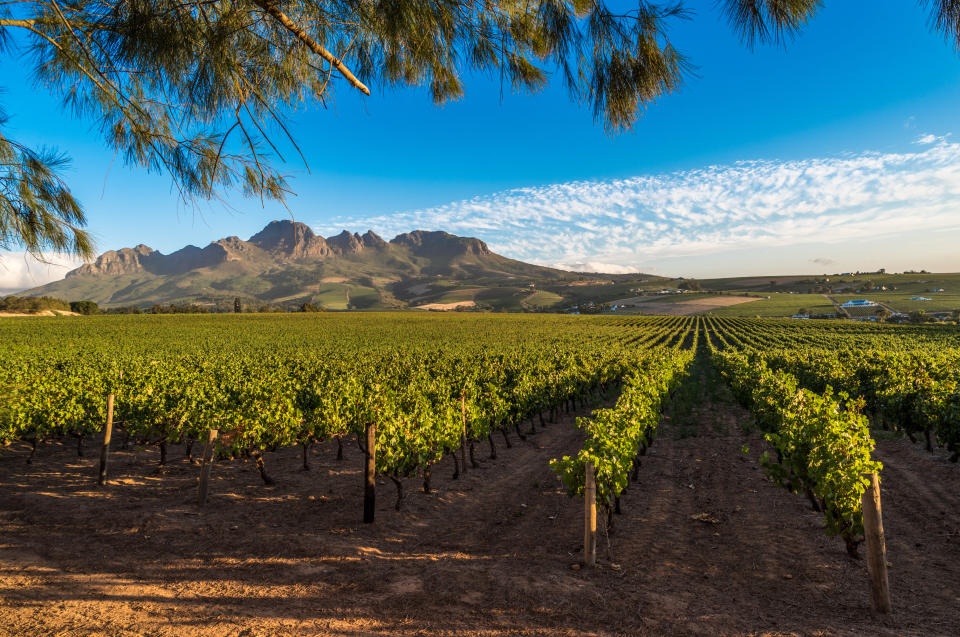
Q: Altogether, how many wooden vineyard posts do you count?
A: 6